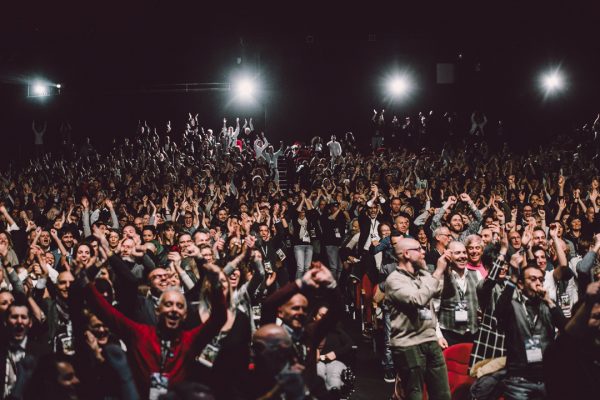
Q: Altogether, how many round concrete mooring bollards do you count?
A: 0